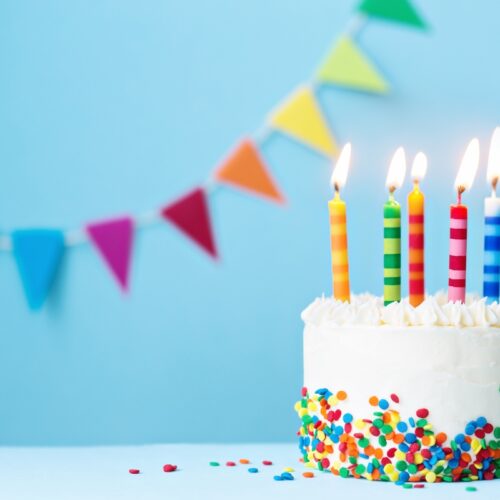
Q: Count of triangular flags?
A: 7